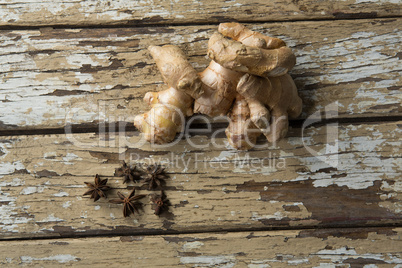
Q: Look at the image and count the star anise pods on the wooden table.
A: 5